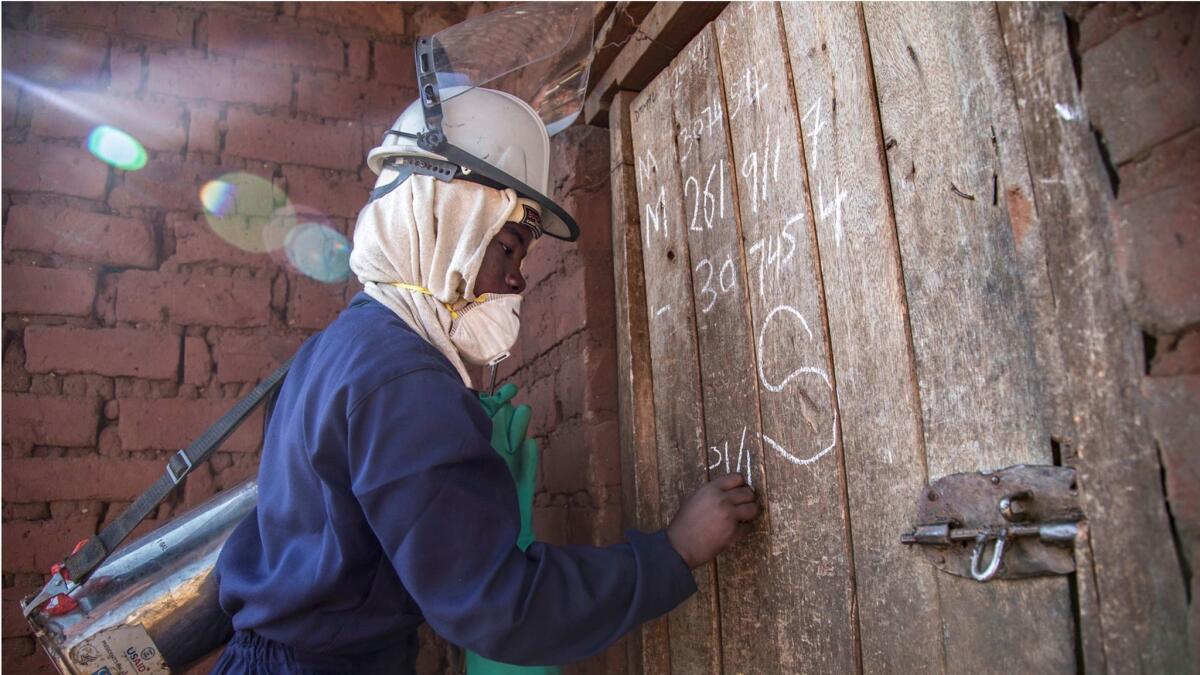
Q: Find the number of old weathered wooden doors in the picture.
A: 1